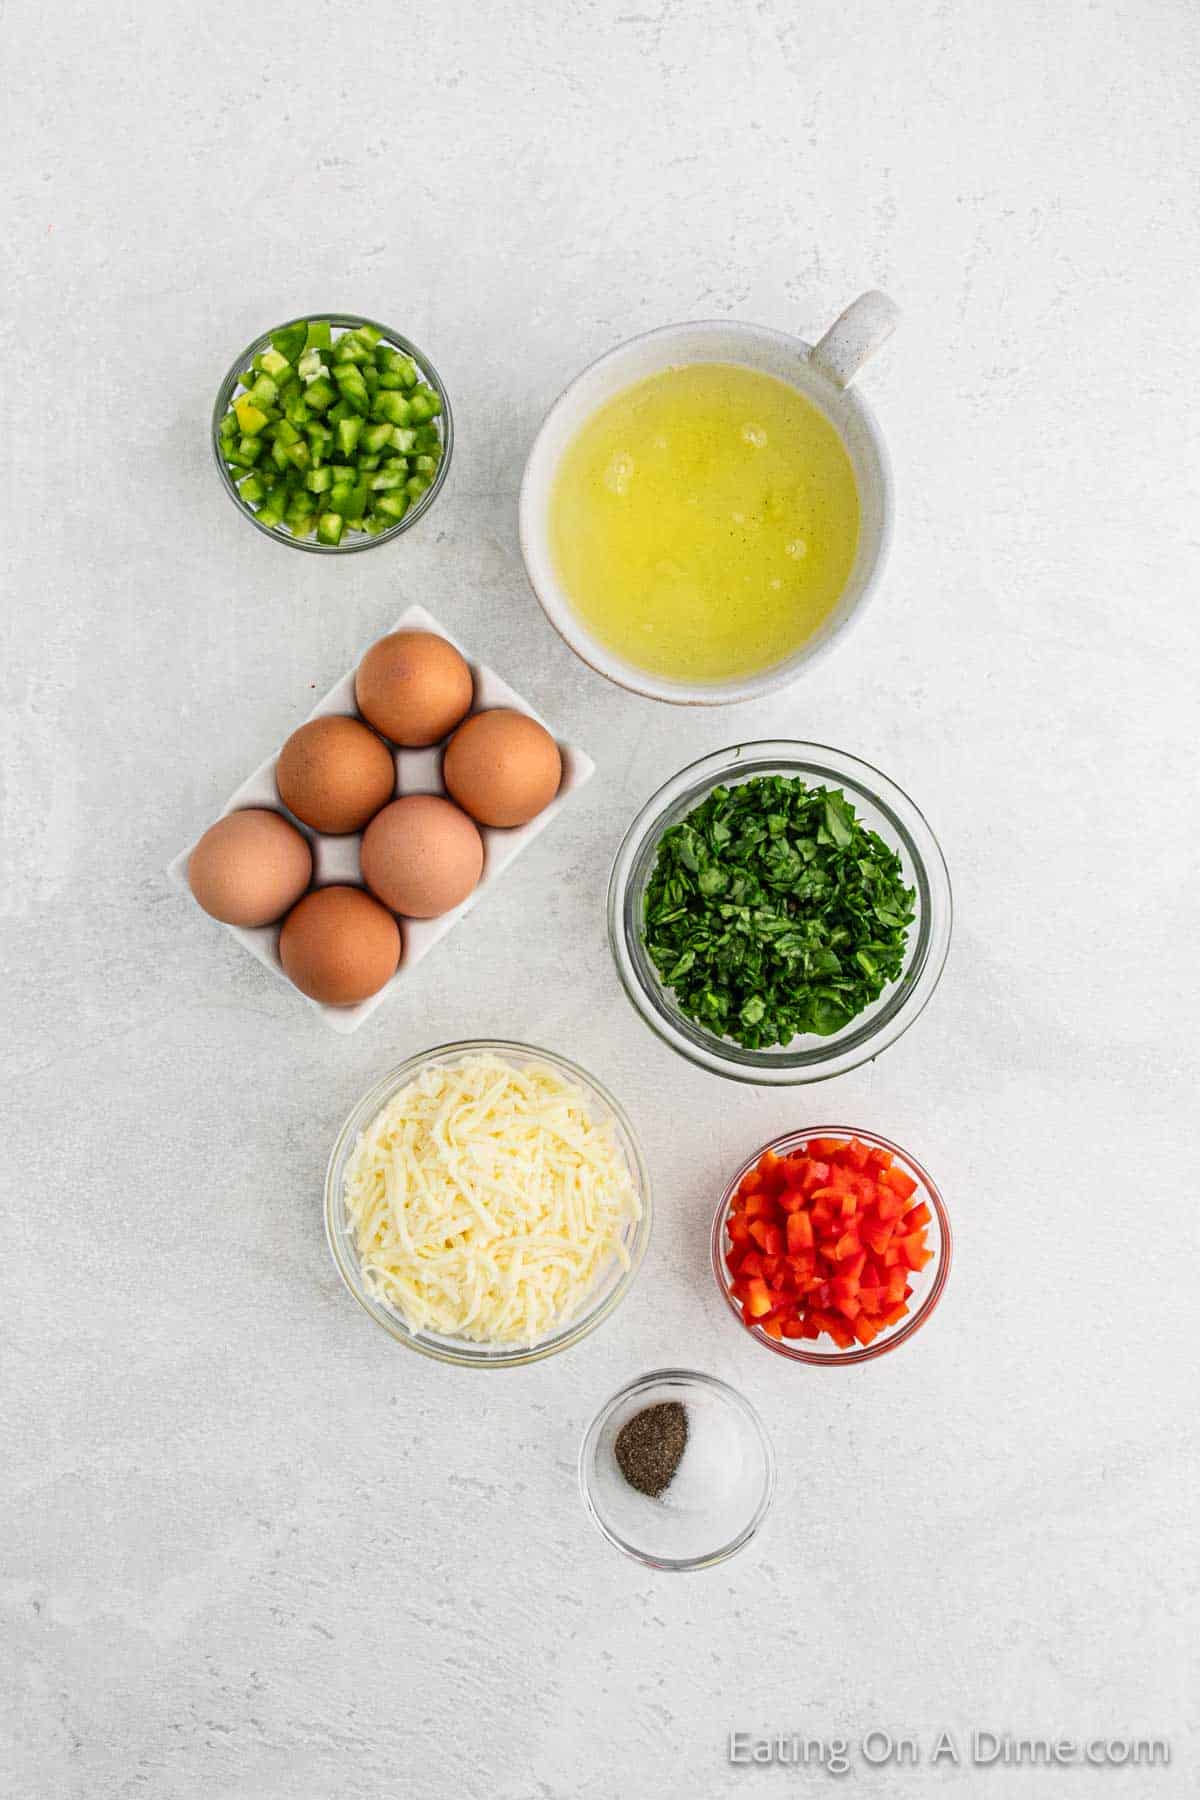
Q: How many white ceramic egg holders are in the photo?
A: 1